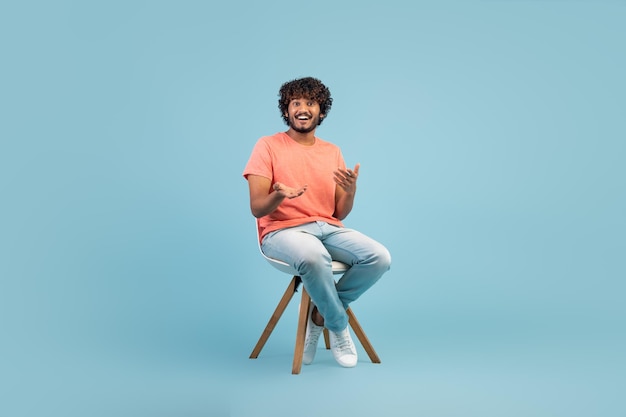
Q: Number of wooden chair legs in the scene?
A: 4